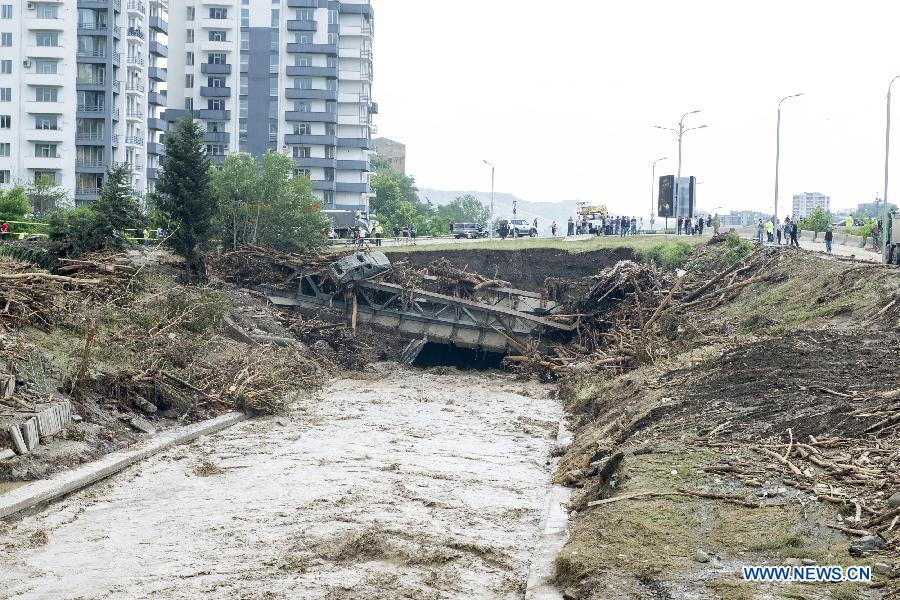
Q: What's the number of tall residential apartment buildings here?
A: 2